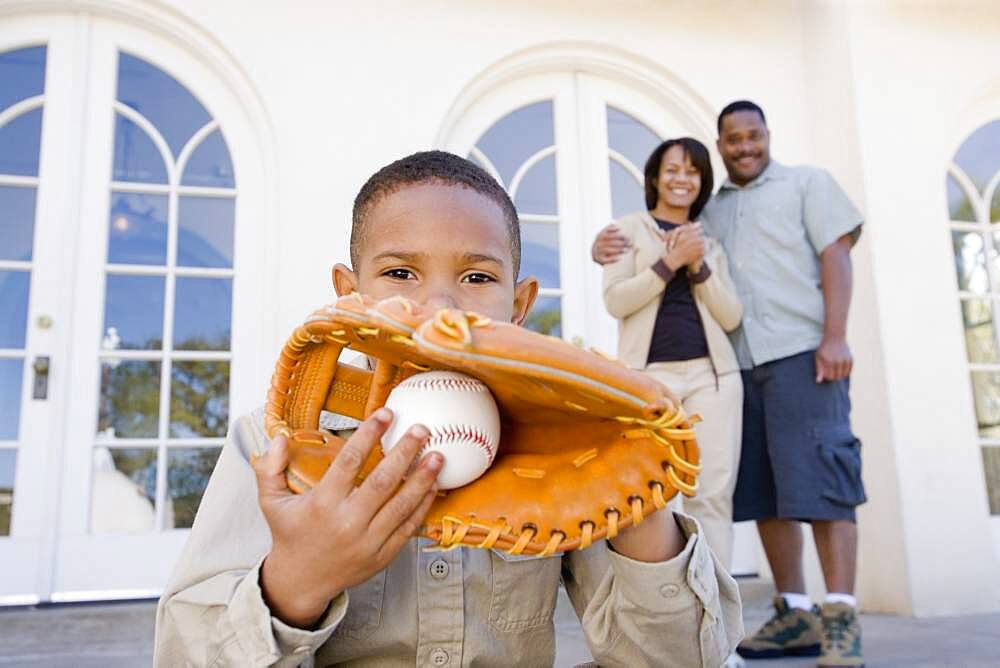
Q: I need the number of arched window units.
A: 3